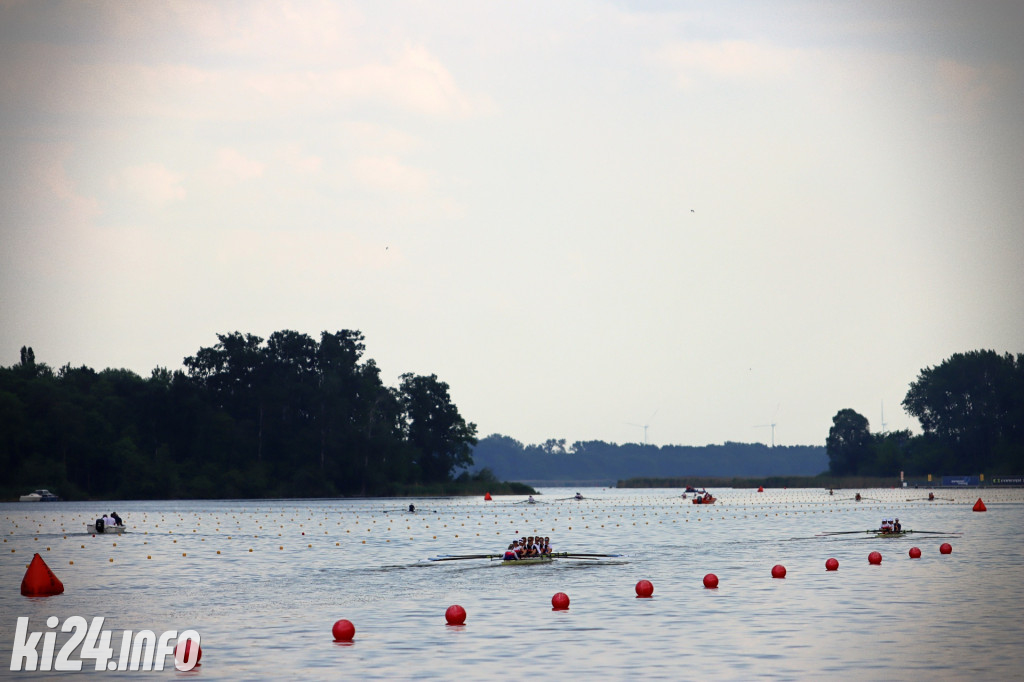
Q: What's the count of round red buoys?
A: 11